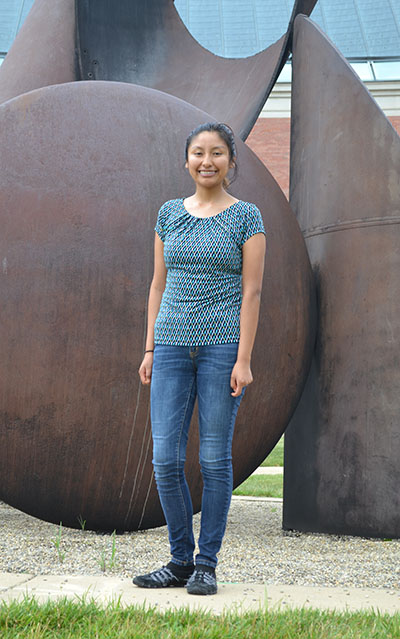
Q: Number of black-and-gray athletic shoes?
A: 2